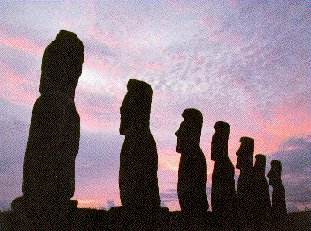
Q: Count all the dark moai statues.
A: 7